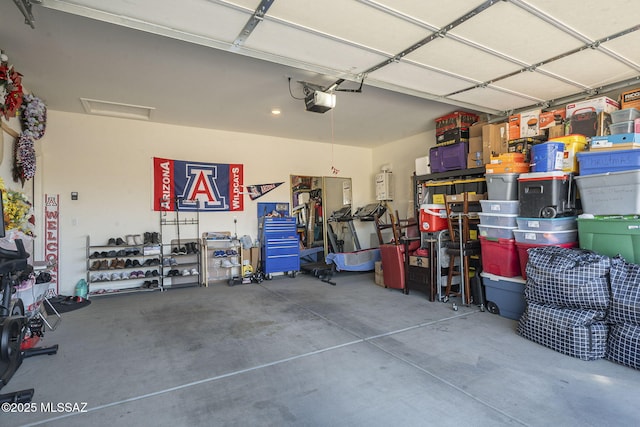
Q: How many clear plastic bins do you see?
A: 7